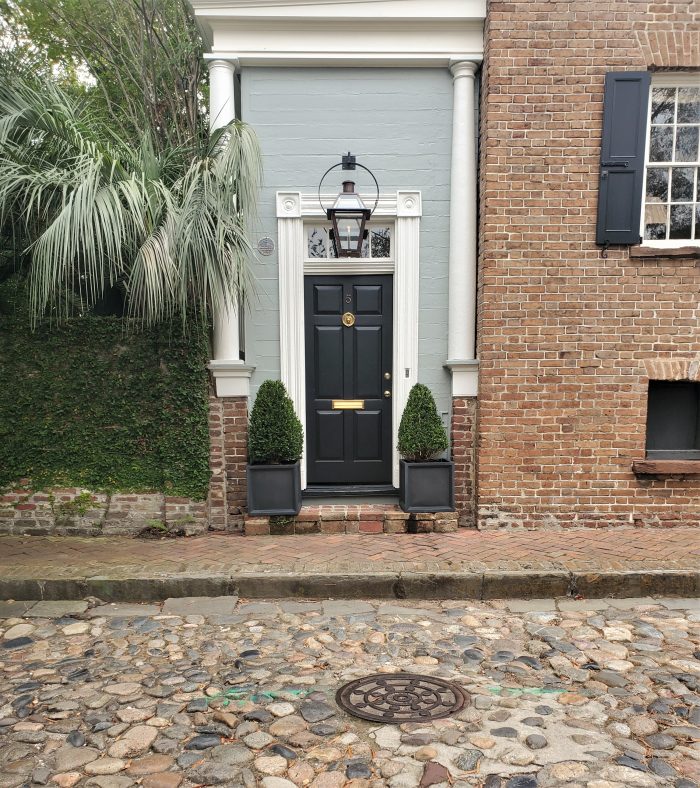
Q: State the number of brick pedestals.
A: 2